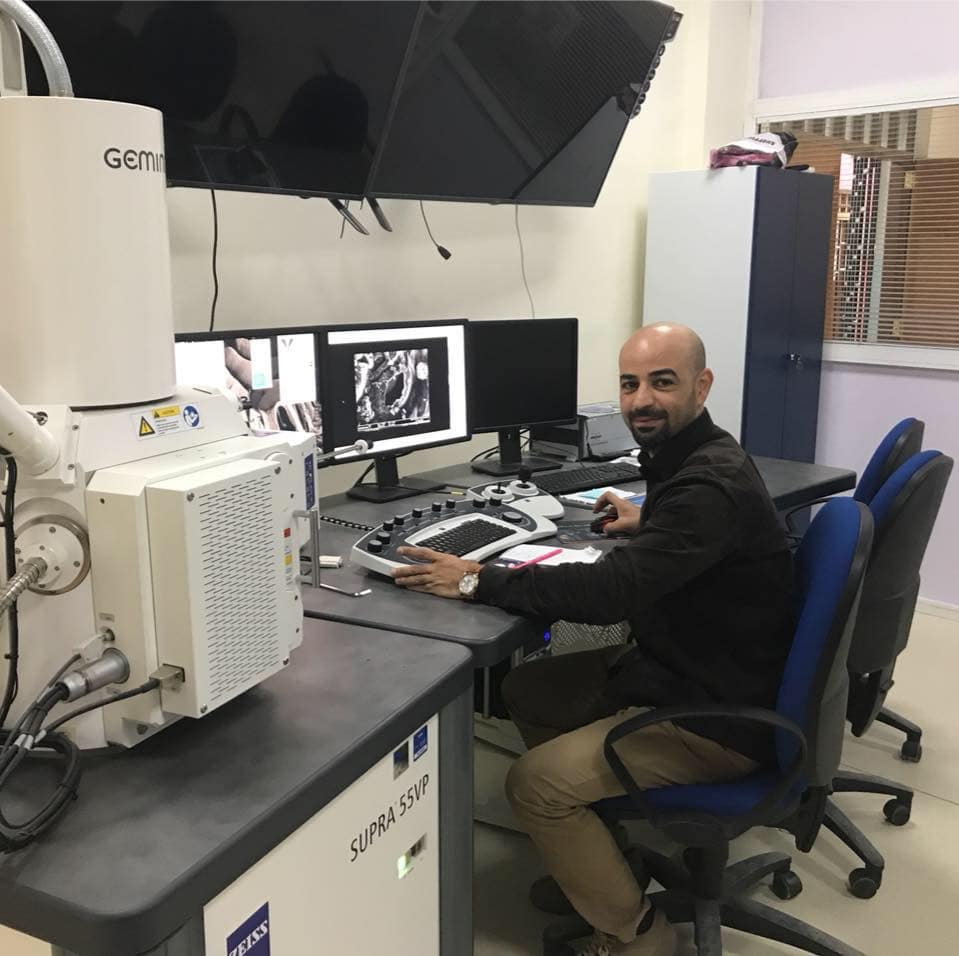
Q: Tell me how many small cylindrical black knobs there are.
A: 9